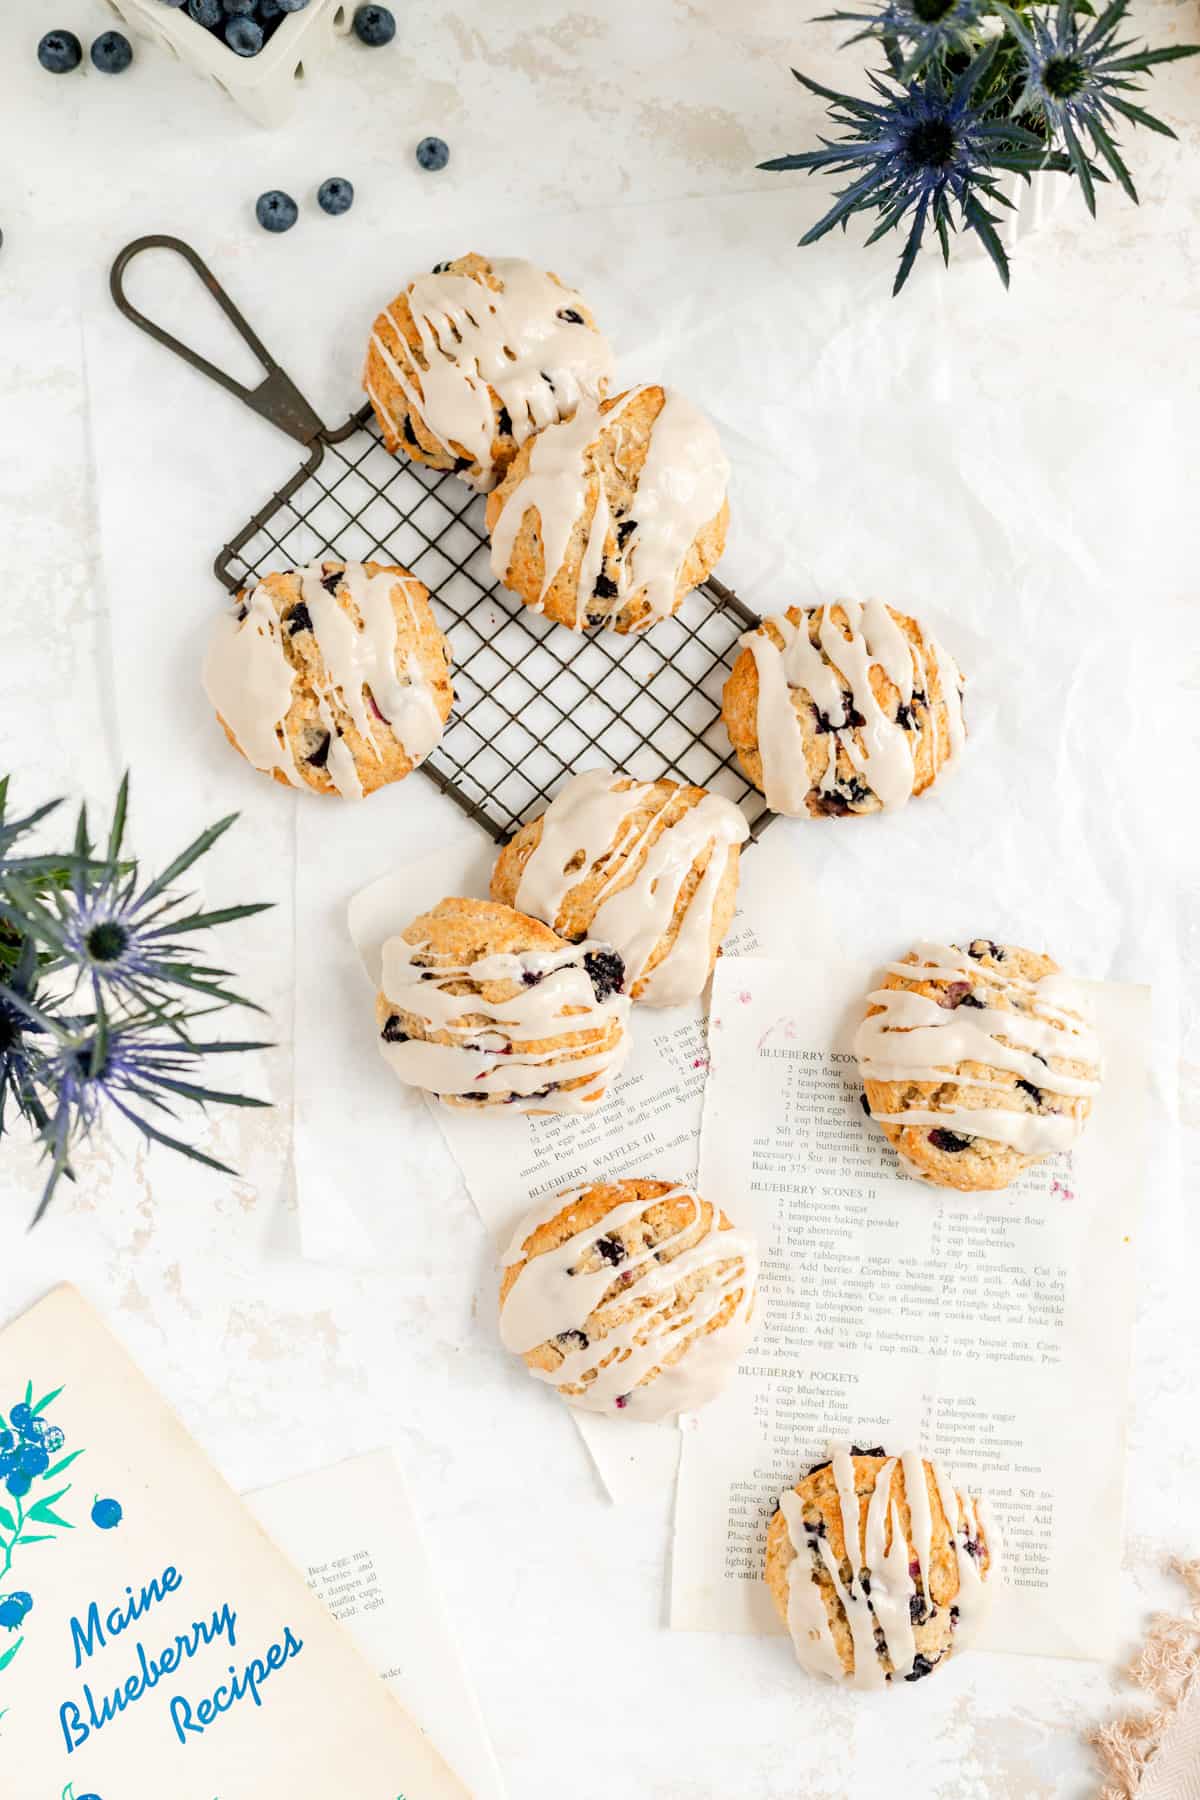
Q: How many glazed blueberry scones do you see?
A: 9